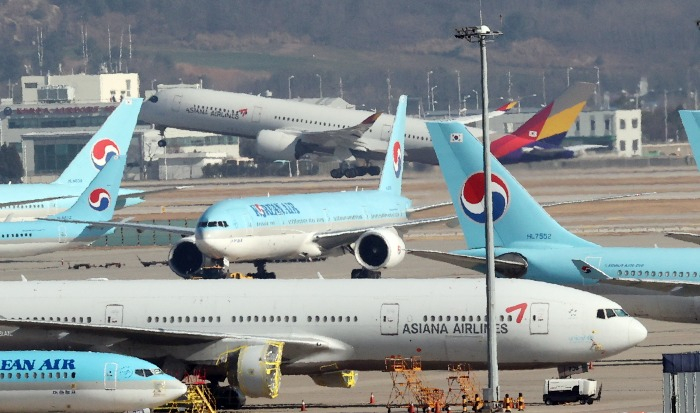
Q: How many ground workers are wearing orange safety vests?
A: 0